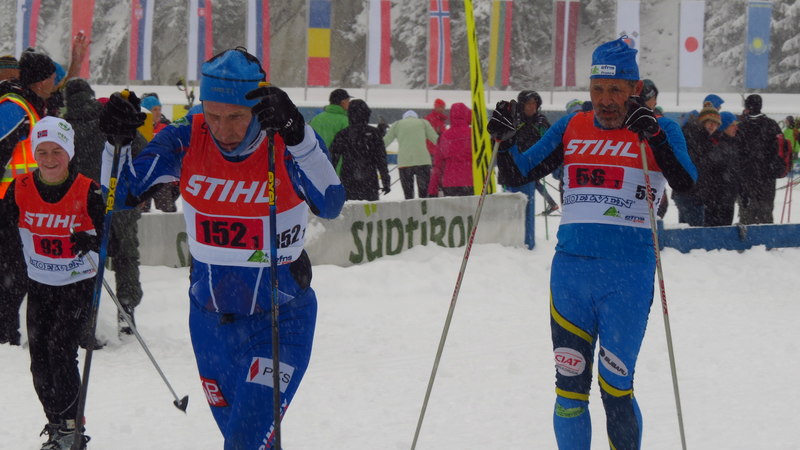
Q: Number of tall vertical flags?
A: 13